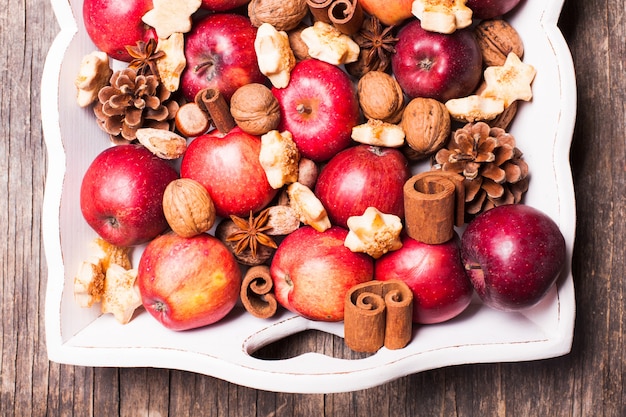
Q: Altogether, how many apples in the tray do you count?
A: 14